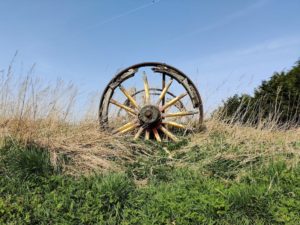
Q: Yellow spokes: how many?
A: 13